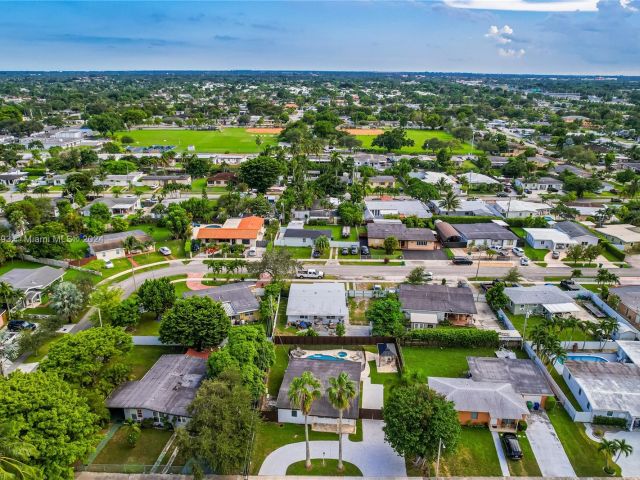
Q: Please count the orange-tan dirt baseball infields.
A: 2